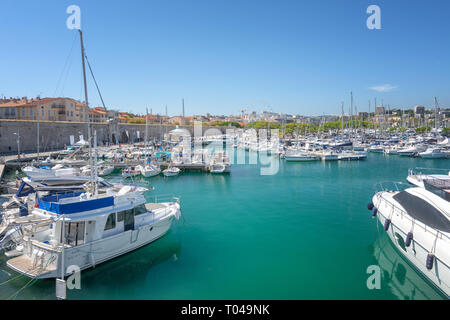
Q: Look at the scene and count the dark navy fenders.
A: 5